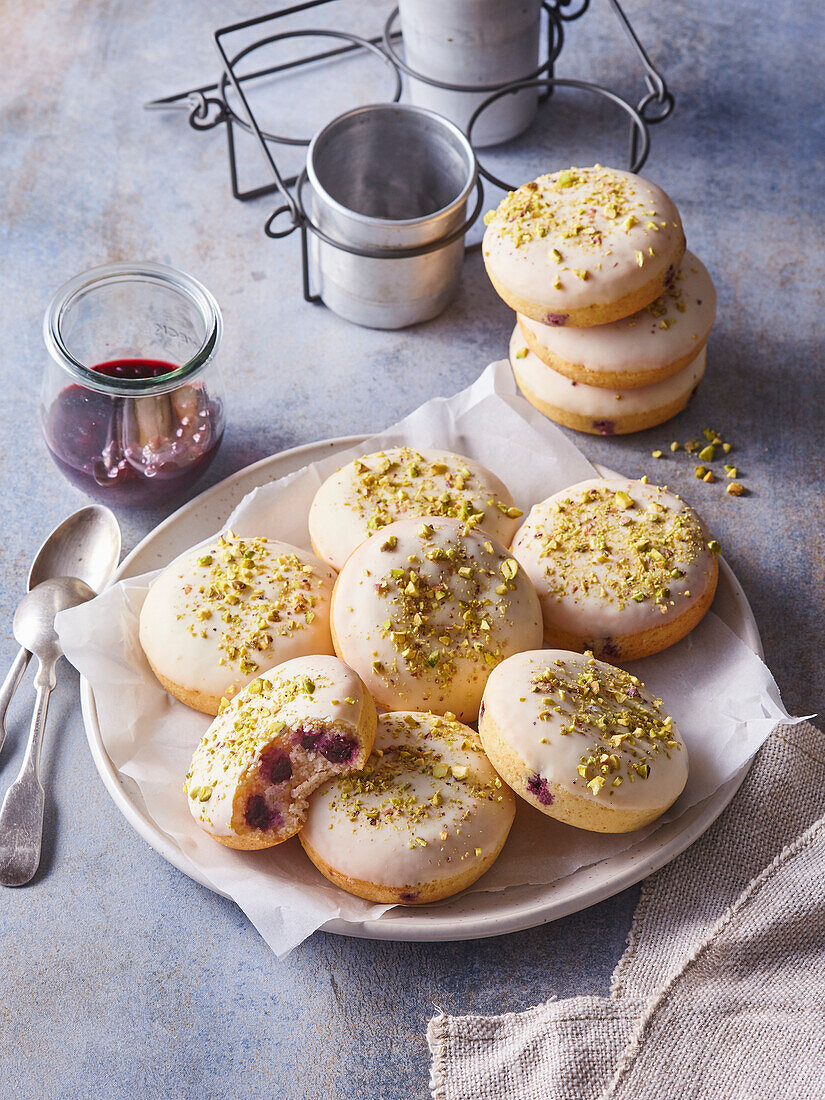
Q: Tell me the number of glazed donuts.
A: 10